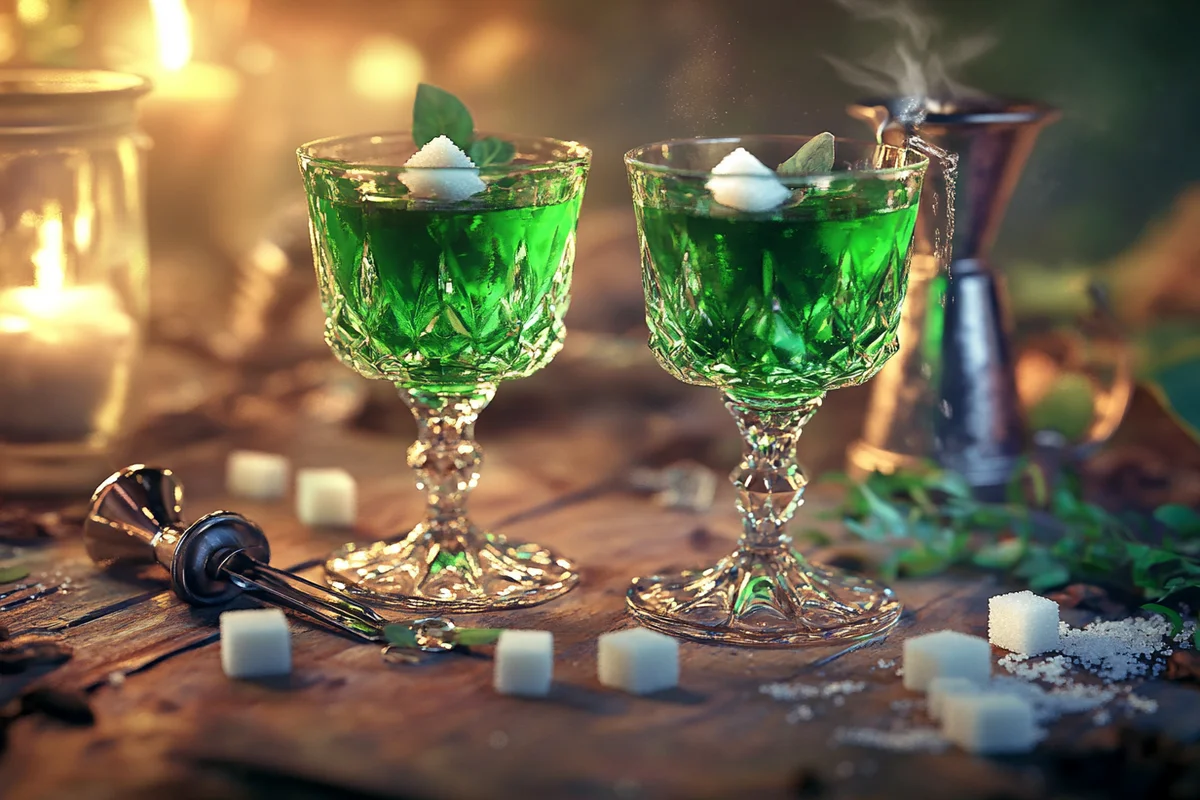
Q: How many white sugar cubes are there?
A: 9